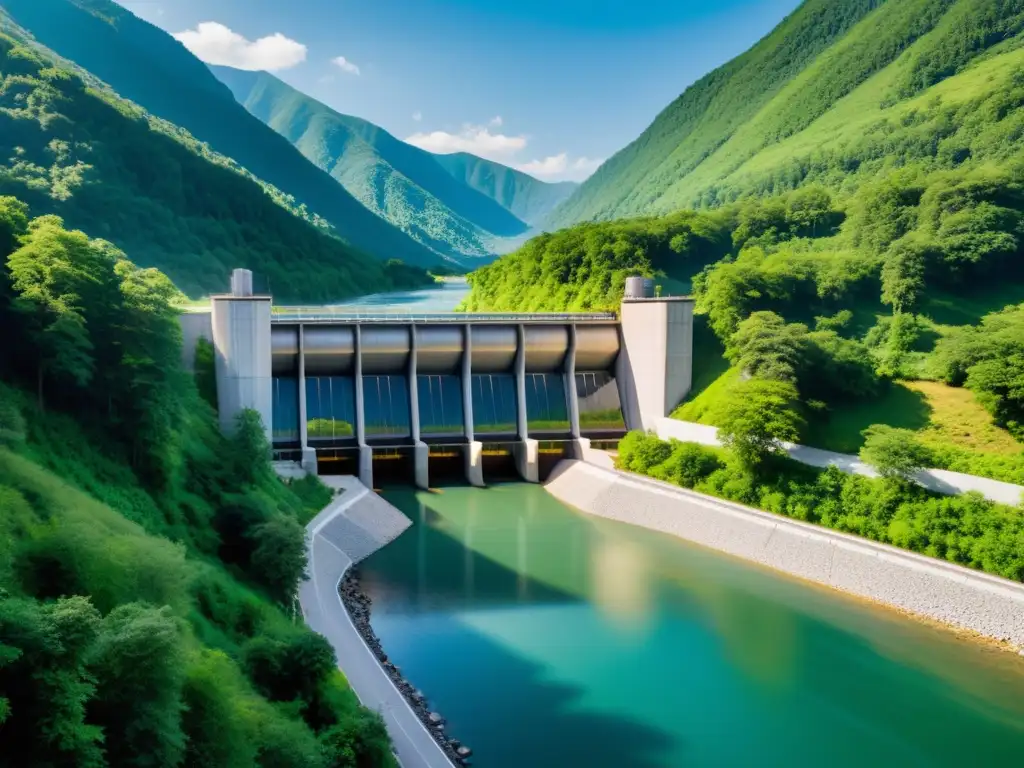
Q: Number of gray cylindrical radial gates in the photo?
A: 7